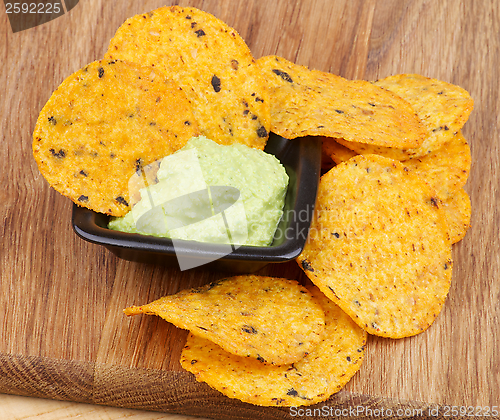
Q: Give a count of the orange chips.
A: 9